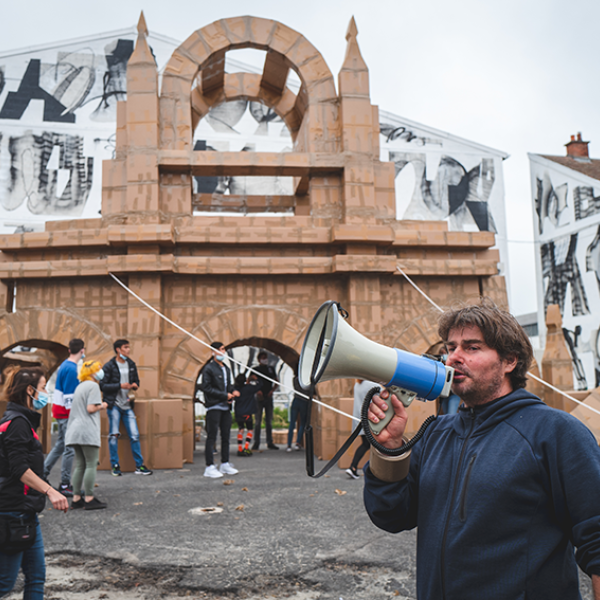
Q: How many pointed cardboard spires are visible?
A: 2